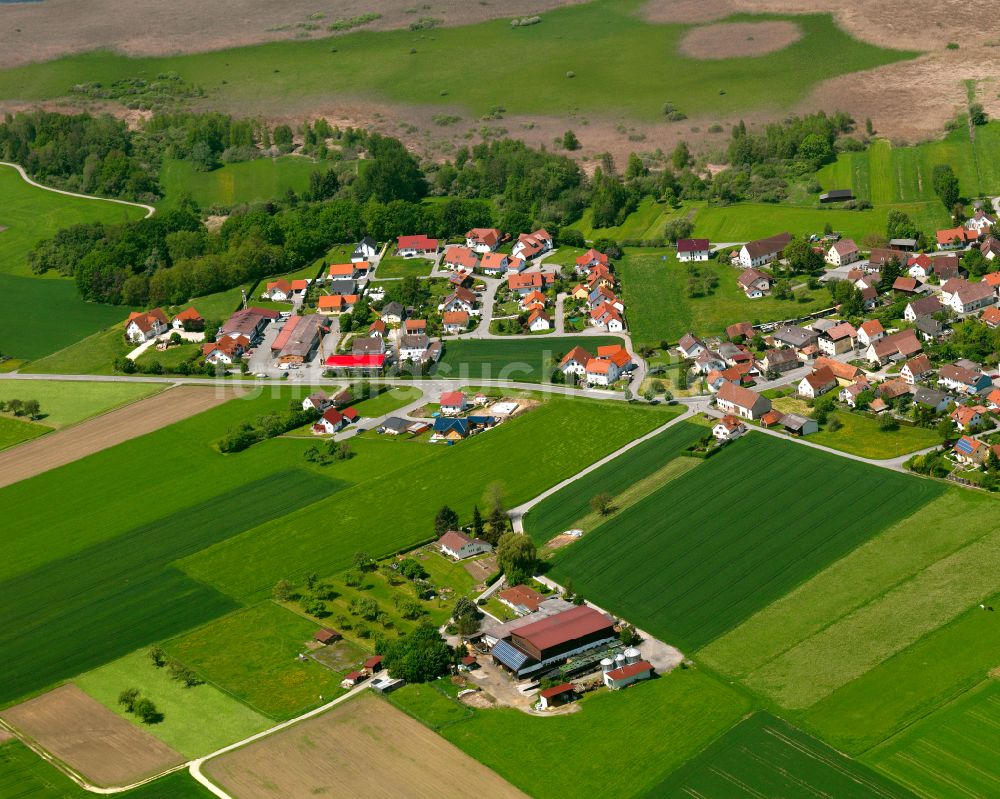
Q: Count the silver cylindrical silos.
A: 3